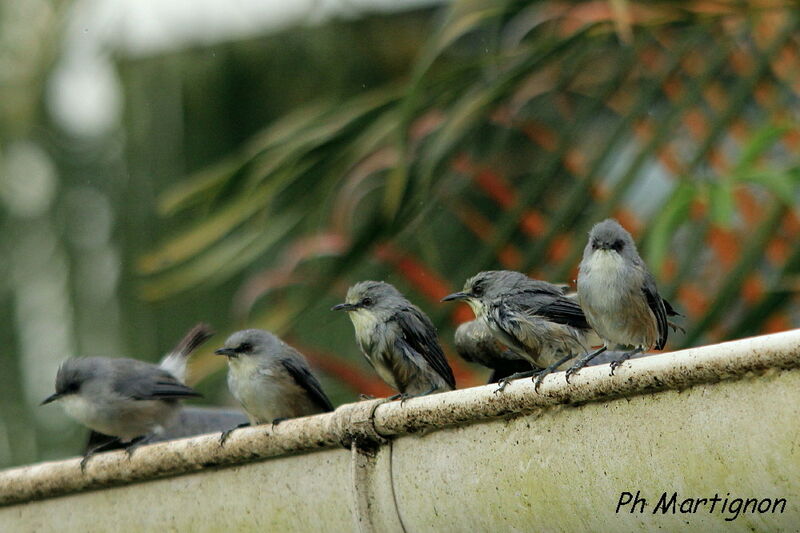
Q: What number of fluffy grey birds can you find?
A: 5